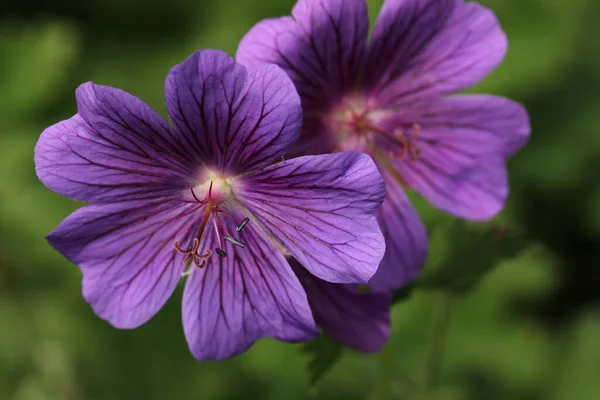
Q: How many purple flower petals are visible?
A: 10